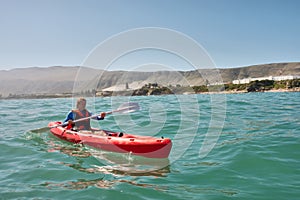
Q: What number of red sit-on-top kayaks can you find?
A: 1